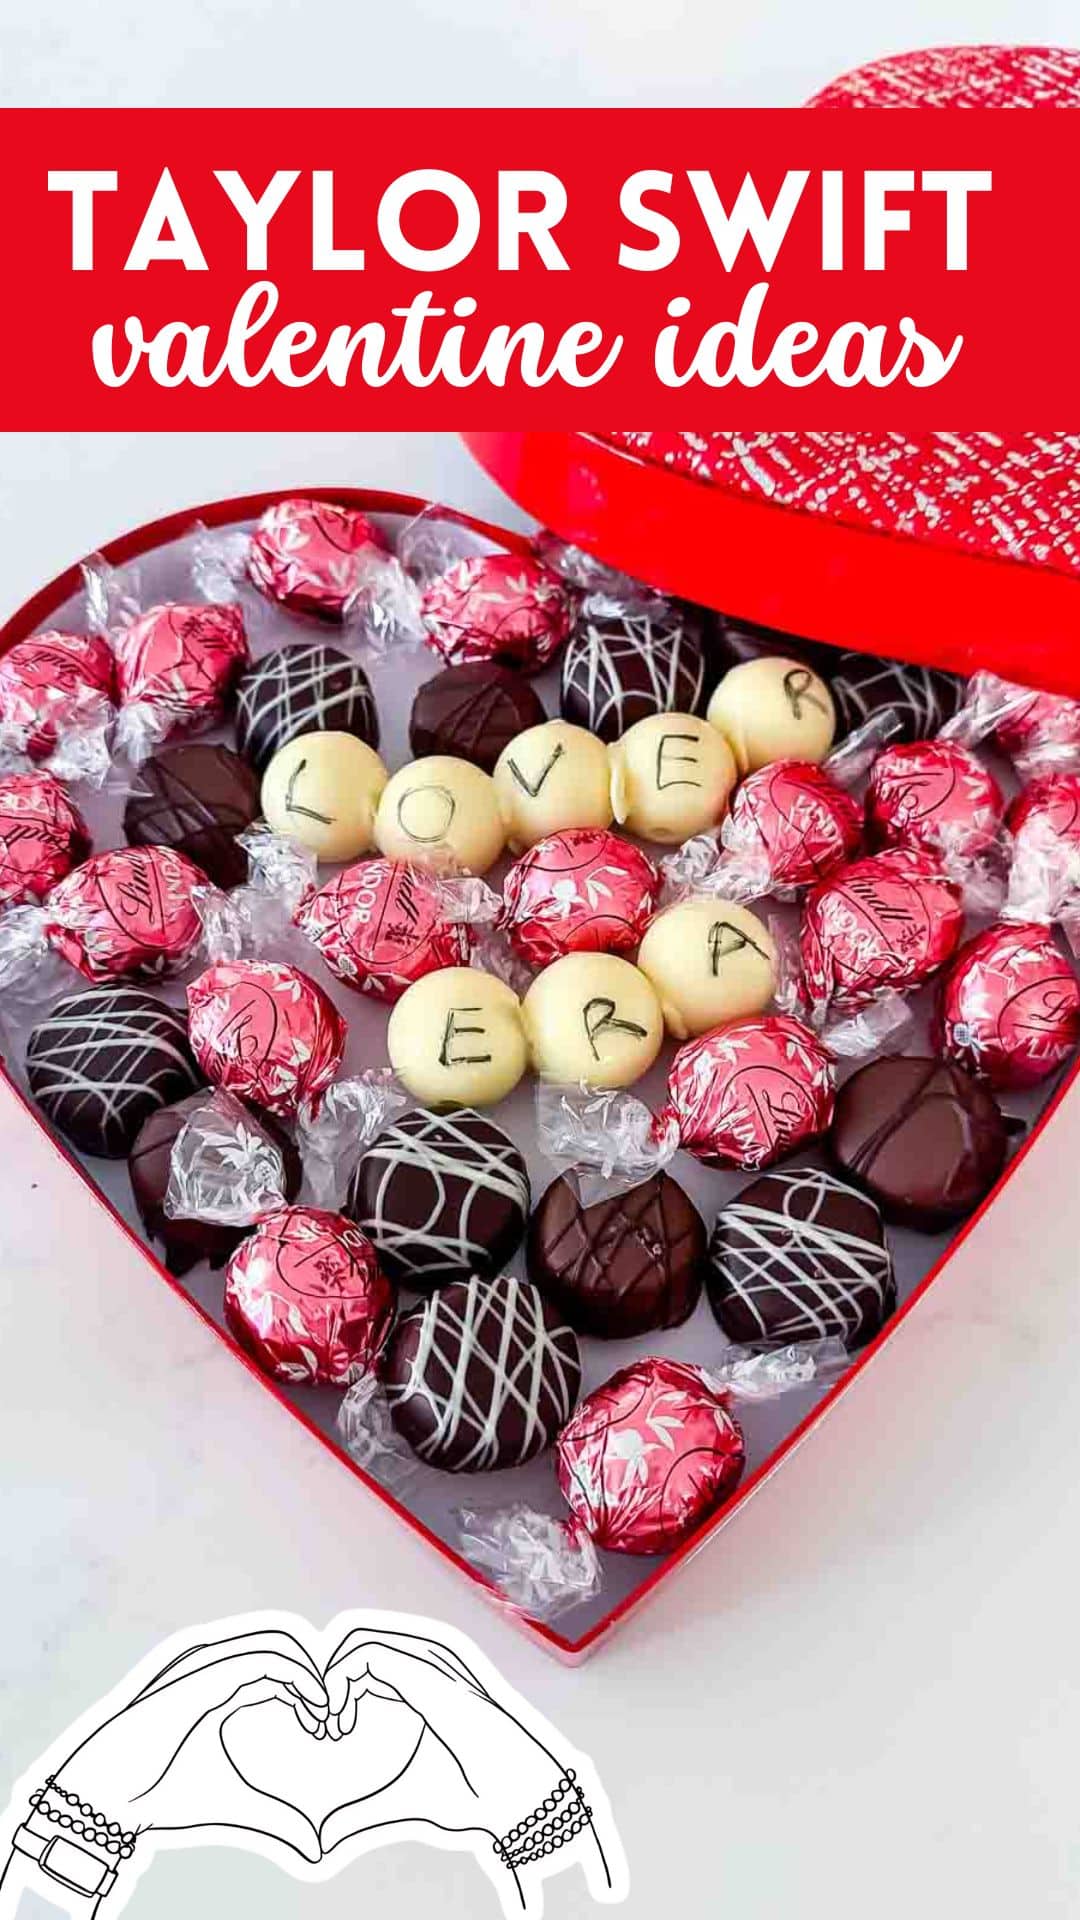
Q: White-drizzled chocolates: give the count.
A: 7